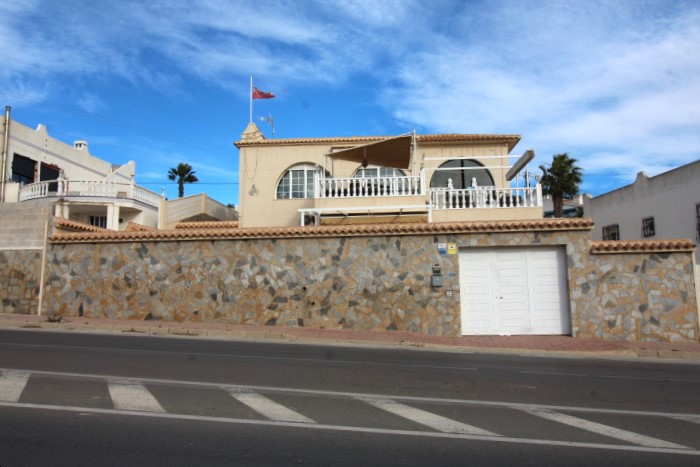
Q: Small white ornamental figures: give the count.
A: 2